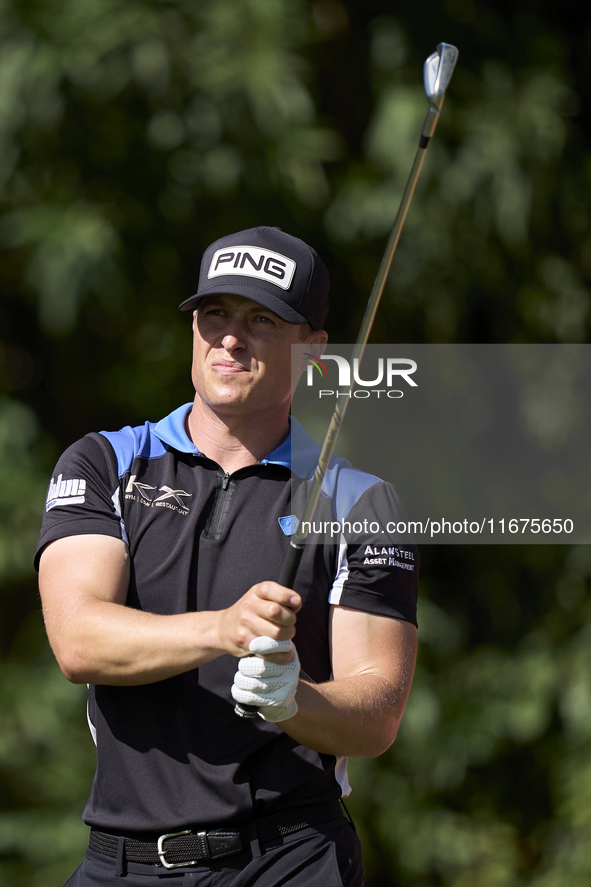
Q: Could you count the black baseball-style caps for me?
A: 1